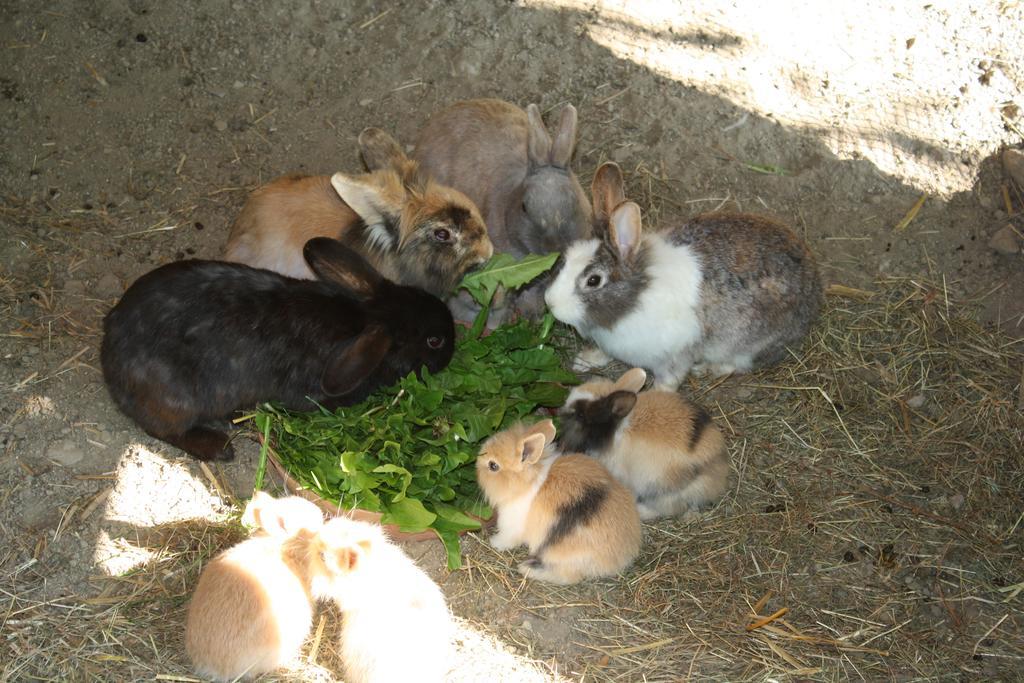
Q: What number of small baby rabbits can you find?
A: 4